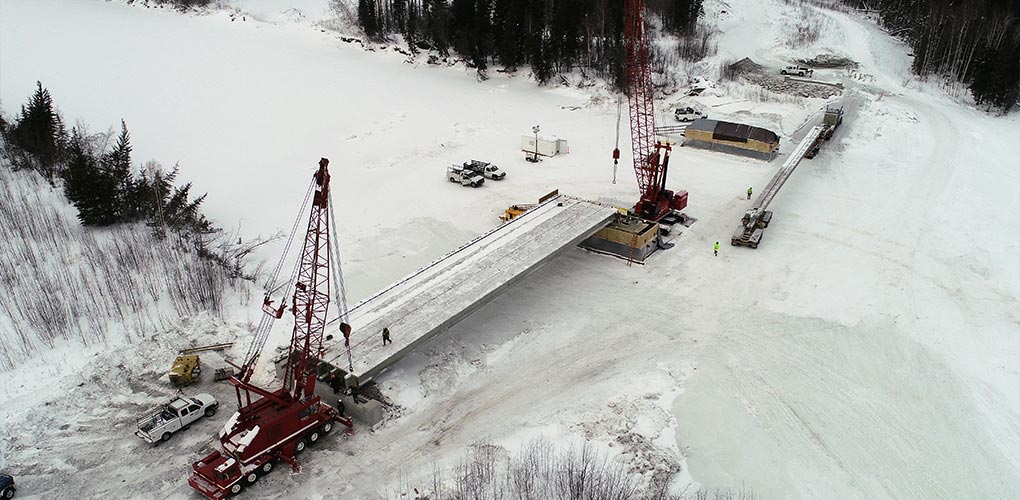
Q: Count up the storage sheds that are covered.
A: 1